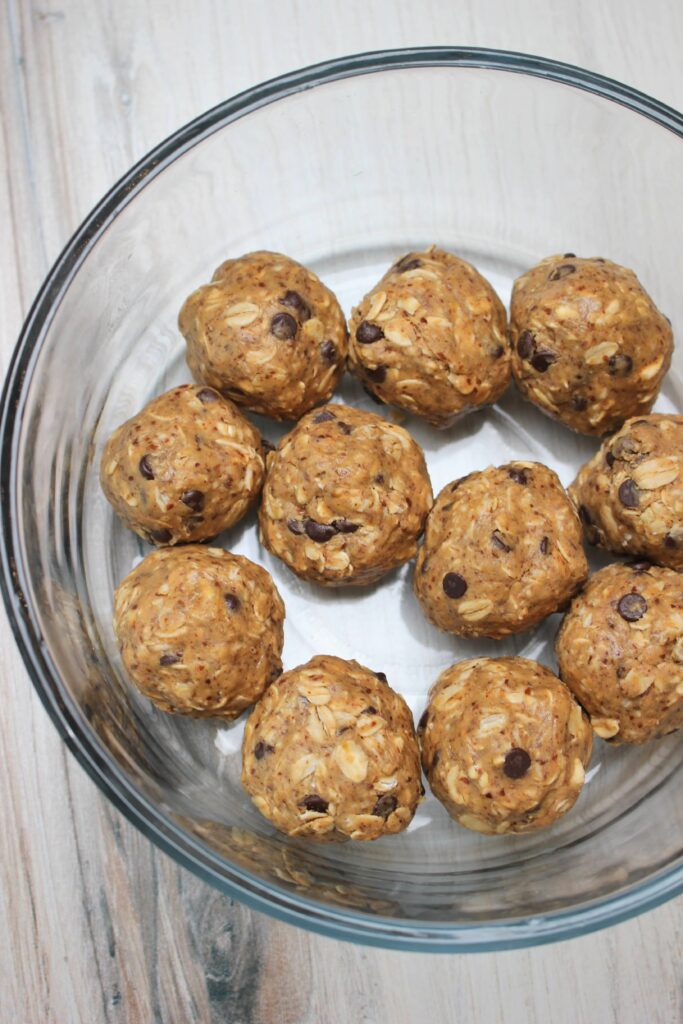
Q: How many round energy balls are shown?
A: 11